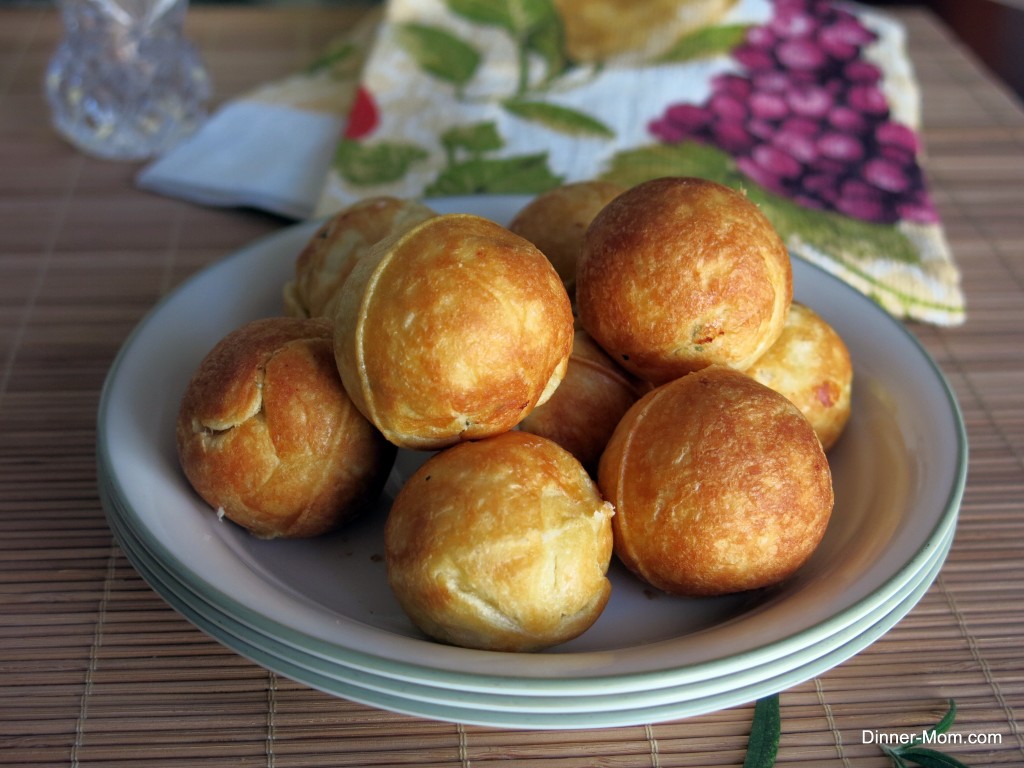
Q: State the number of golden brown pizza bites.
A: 9